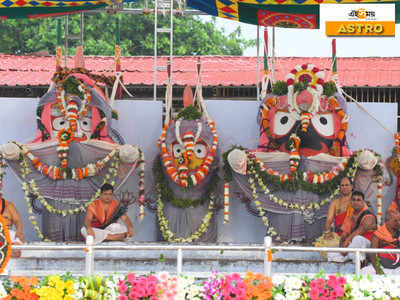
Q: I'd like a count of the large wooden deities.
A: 3